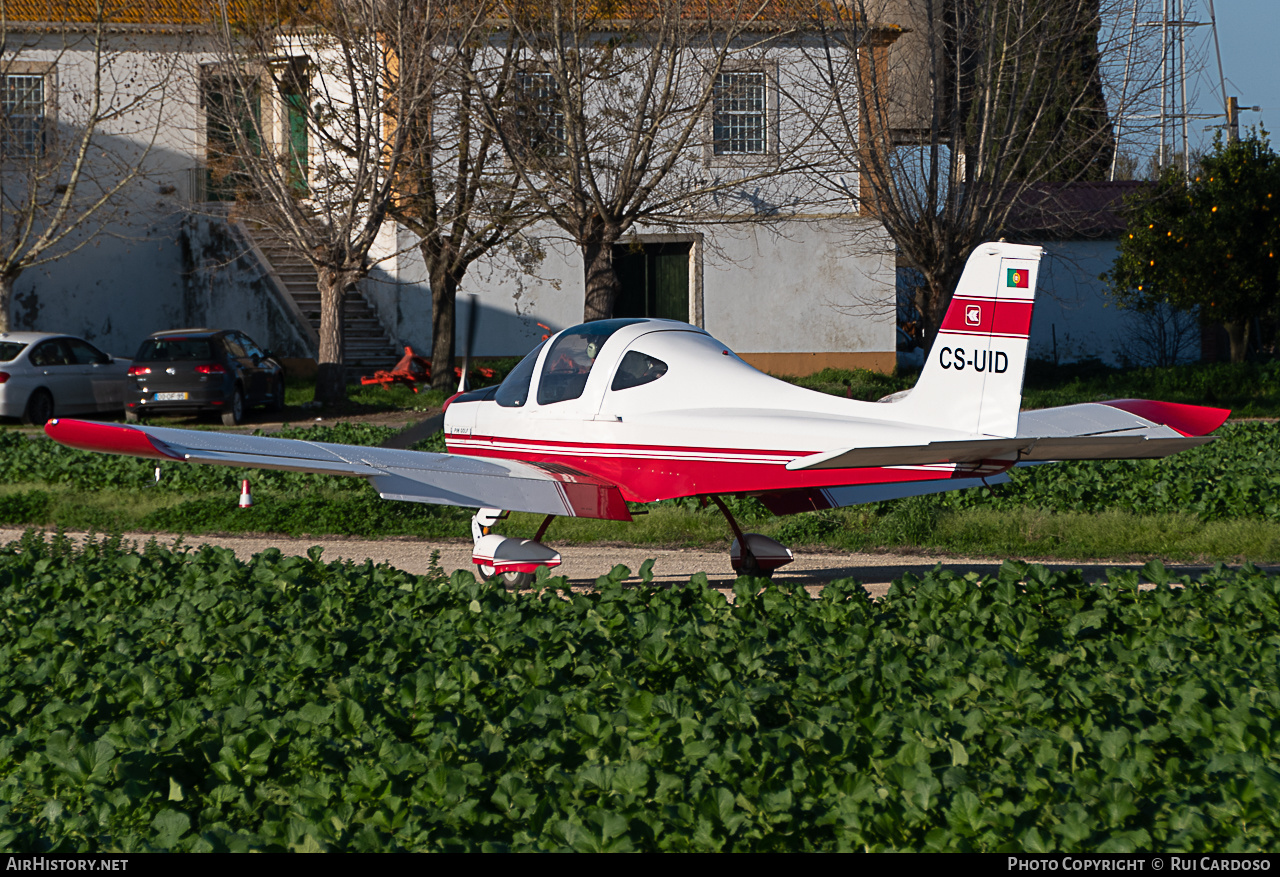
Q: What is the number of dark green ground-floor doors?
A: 1